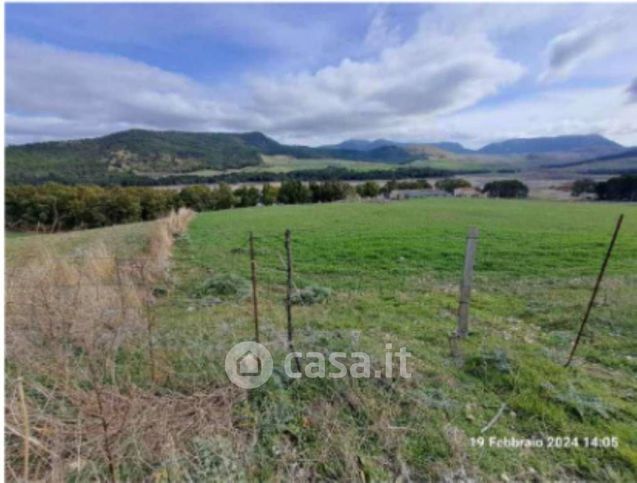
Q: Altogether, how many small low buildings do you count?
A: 2